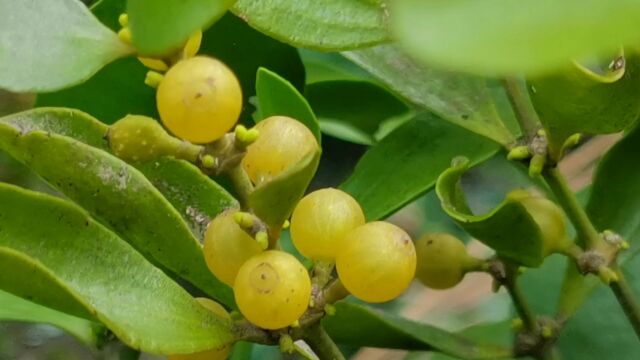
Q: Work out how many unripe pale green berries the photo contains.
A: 3